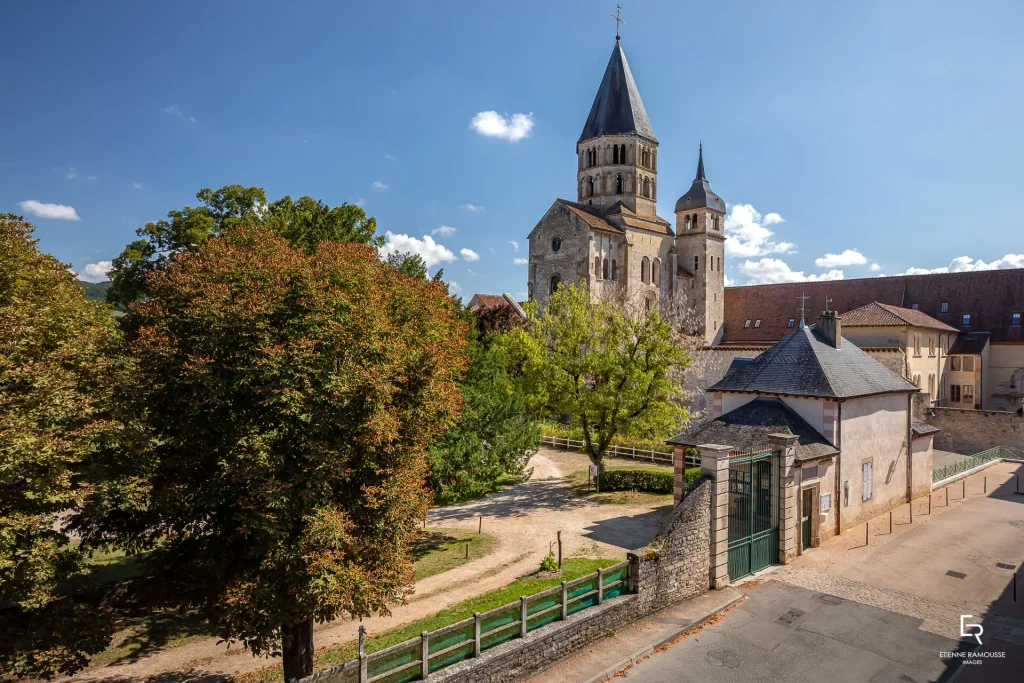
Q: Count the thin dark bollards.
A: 9